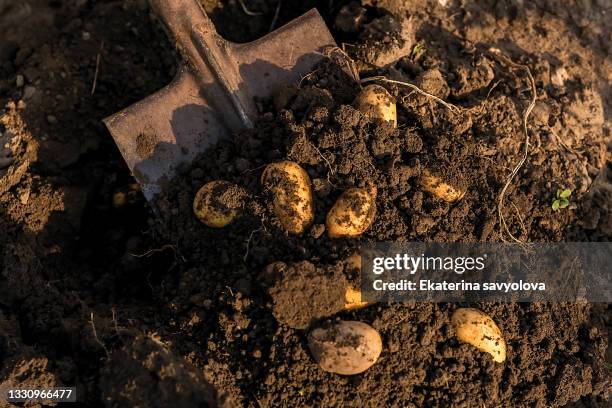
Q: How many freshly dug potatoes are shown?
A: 8